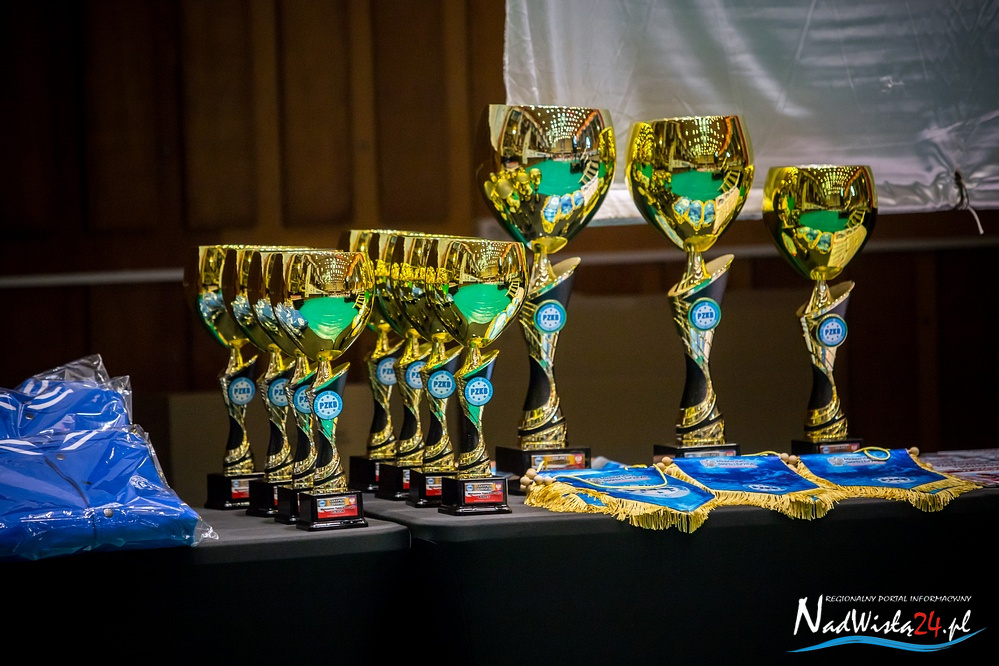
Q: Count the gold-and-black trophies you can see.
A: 11